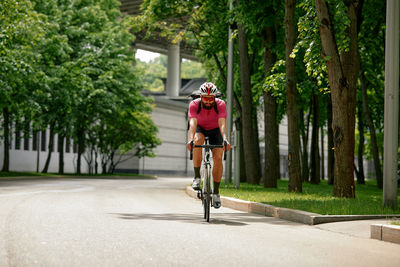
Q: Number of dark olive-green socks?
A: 2